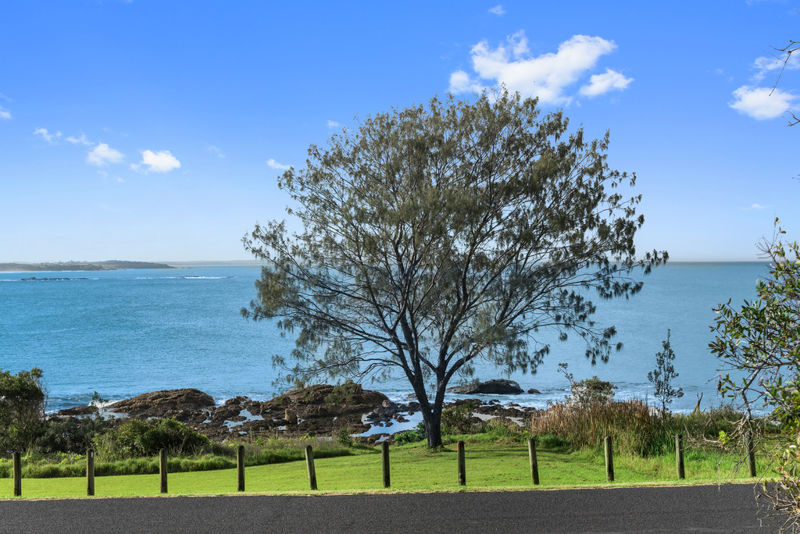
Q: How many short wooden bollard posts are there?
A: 11